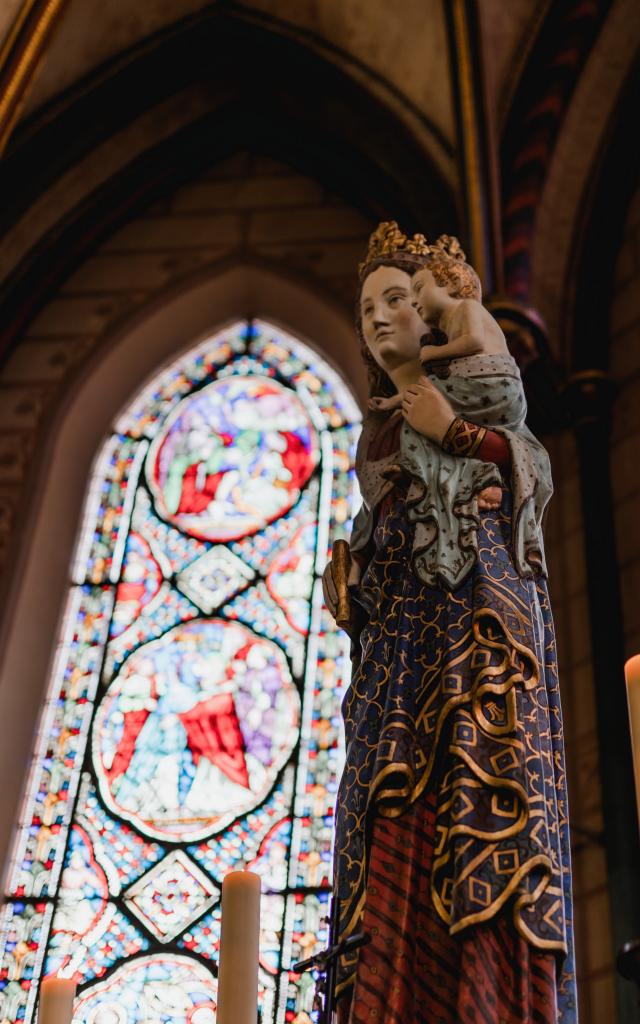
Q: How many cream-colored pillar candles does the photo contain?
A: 3